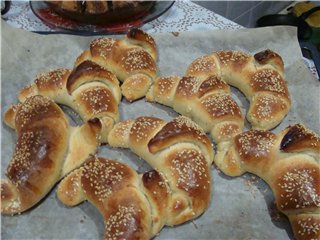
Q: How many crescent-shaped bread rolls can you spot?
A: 8